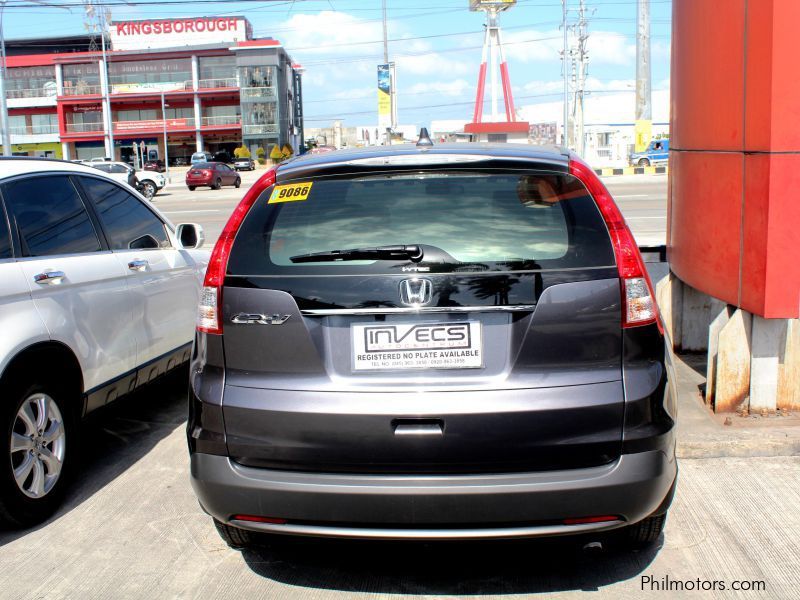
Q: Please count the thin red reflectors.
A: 2